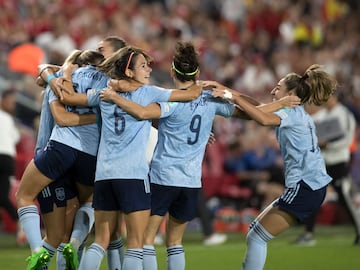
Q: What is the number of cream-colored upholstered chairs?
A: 0